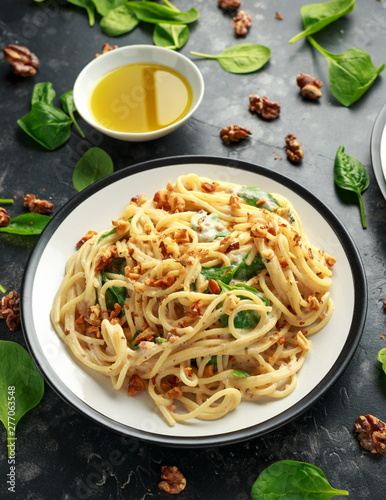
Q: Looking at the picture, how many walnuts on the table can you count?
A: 13